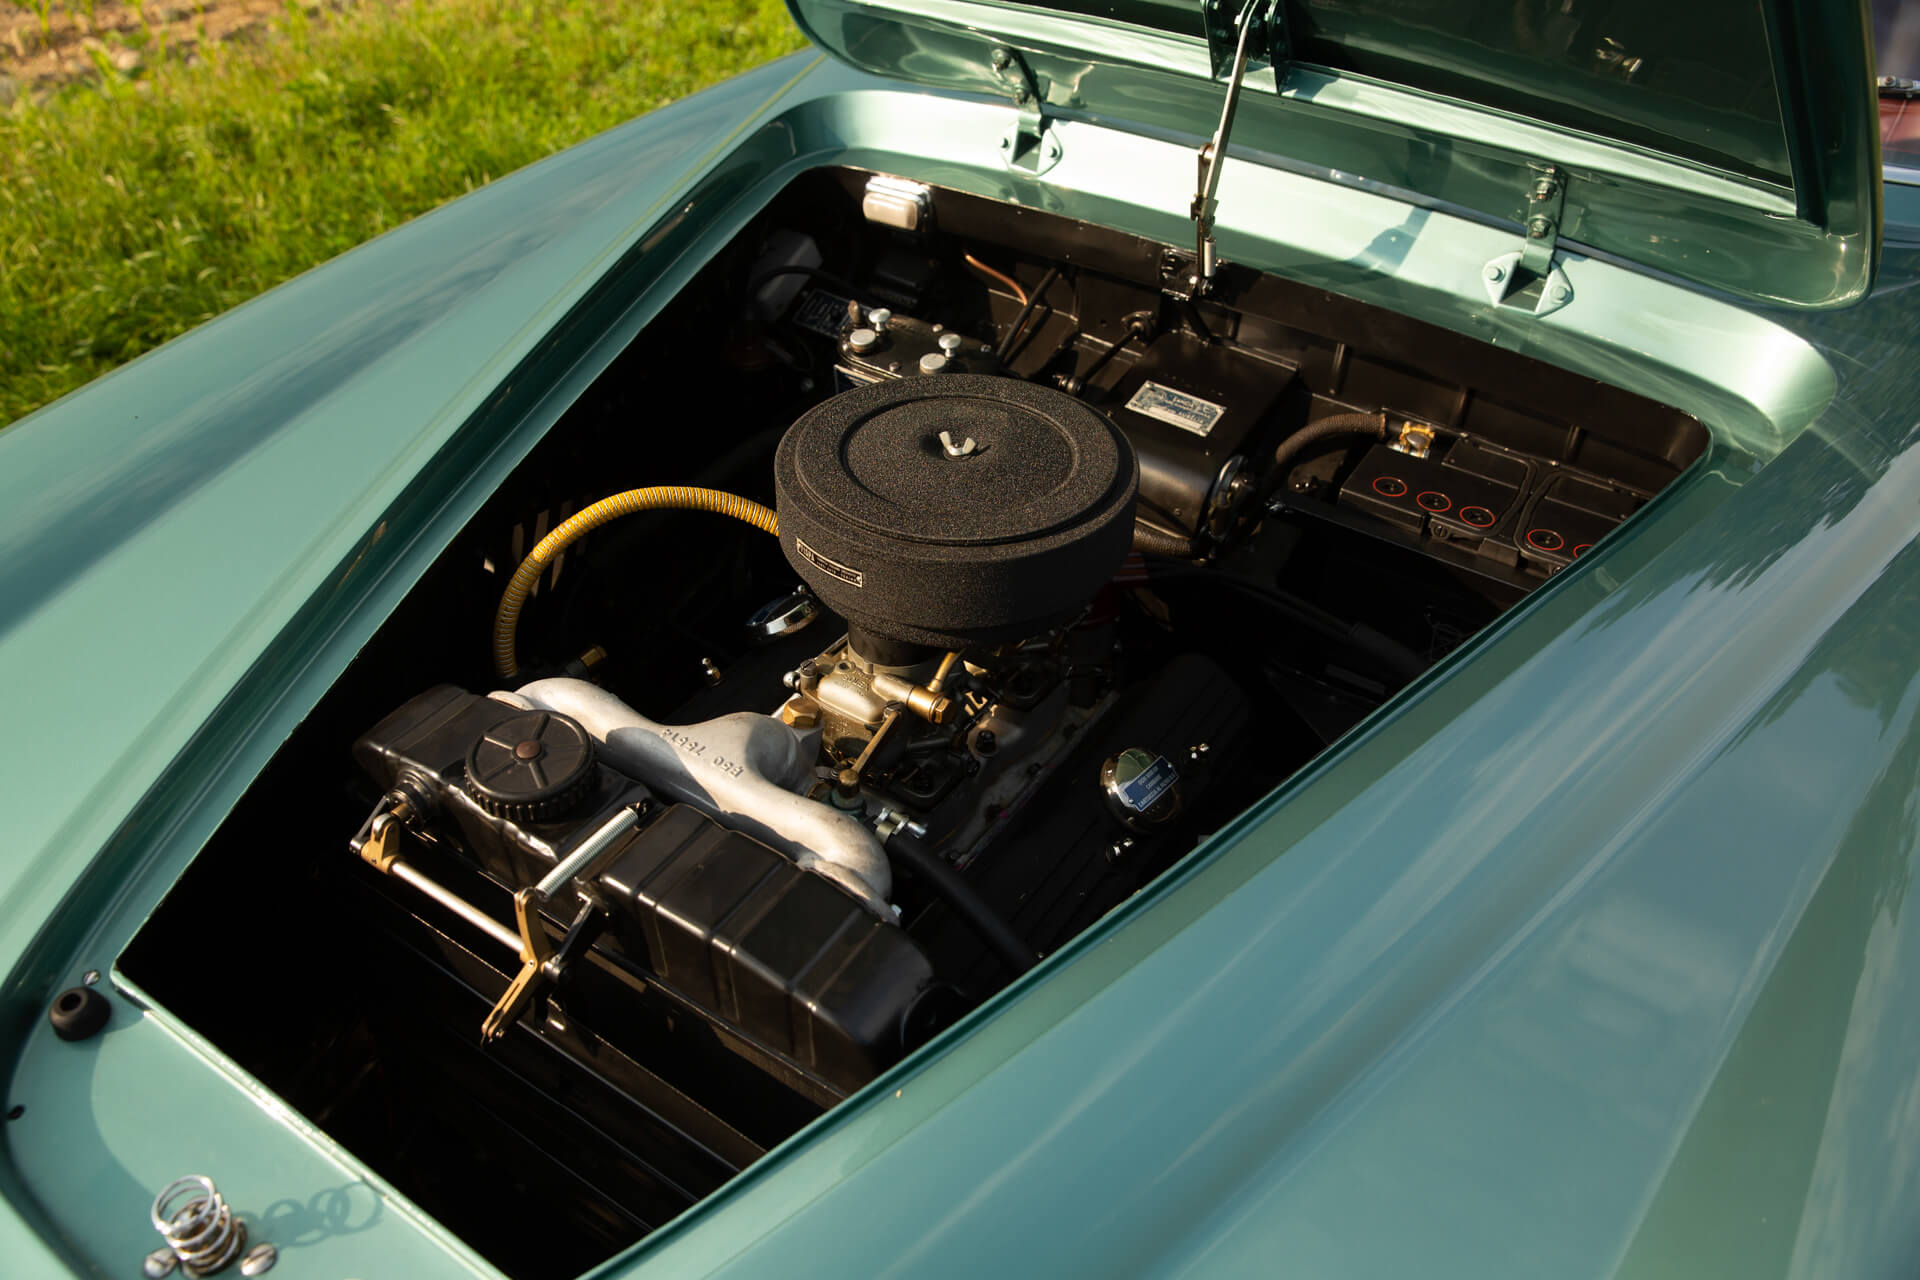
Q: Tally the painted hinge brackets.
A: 2